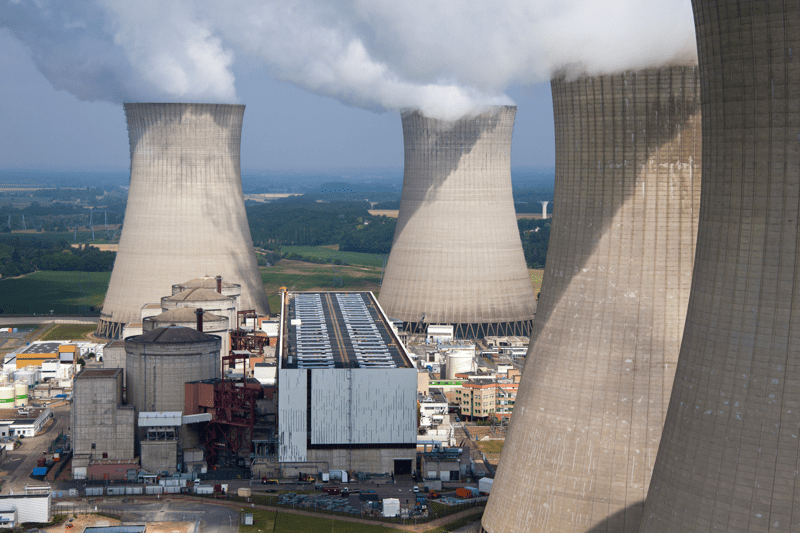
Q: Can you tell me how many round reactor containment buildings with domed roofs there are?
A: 4